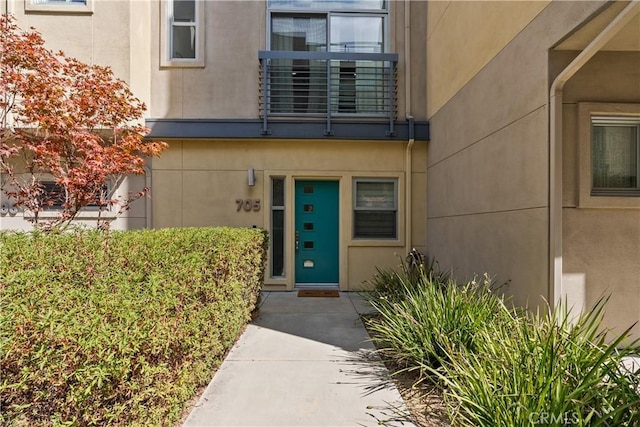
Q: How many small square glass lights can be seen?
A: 5